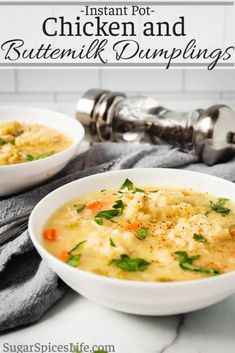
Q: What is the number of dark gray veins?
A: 1